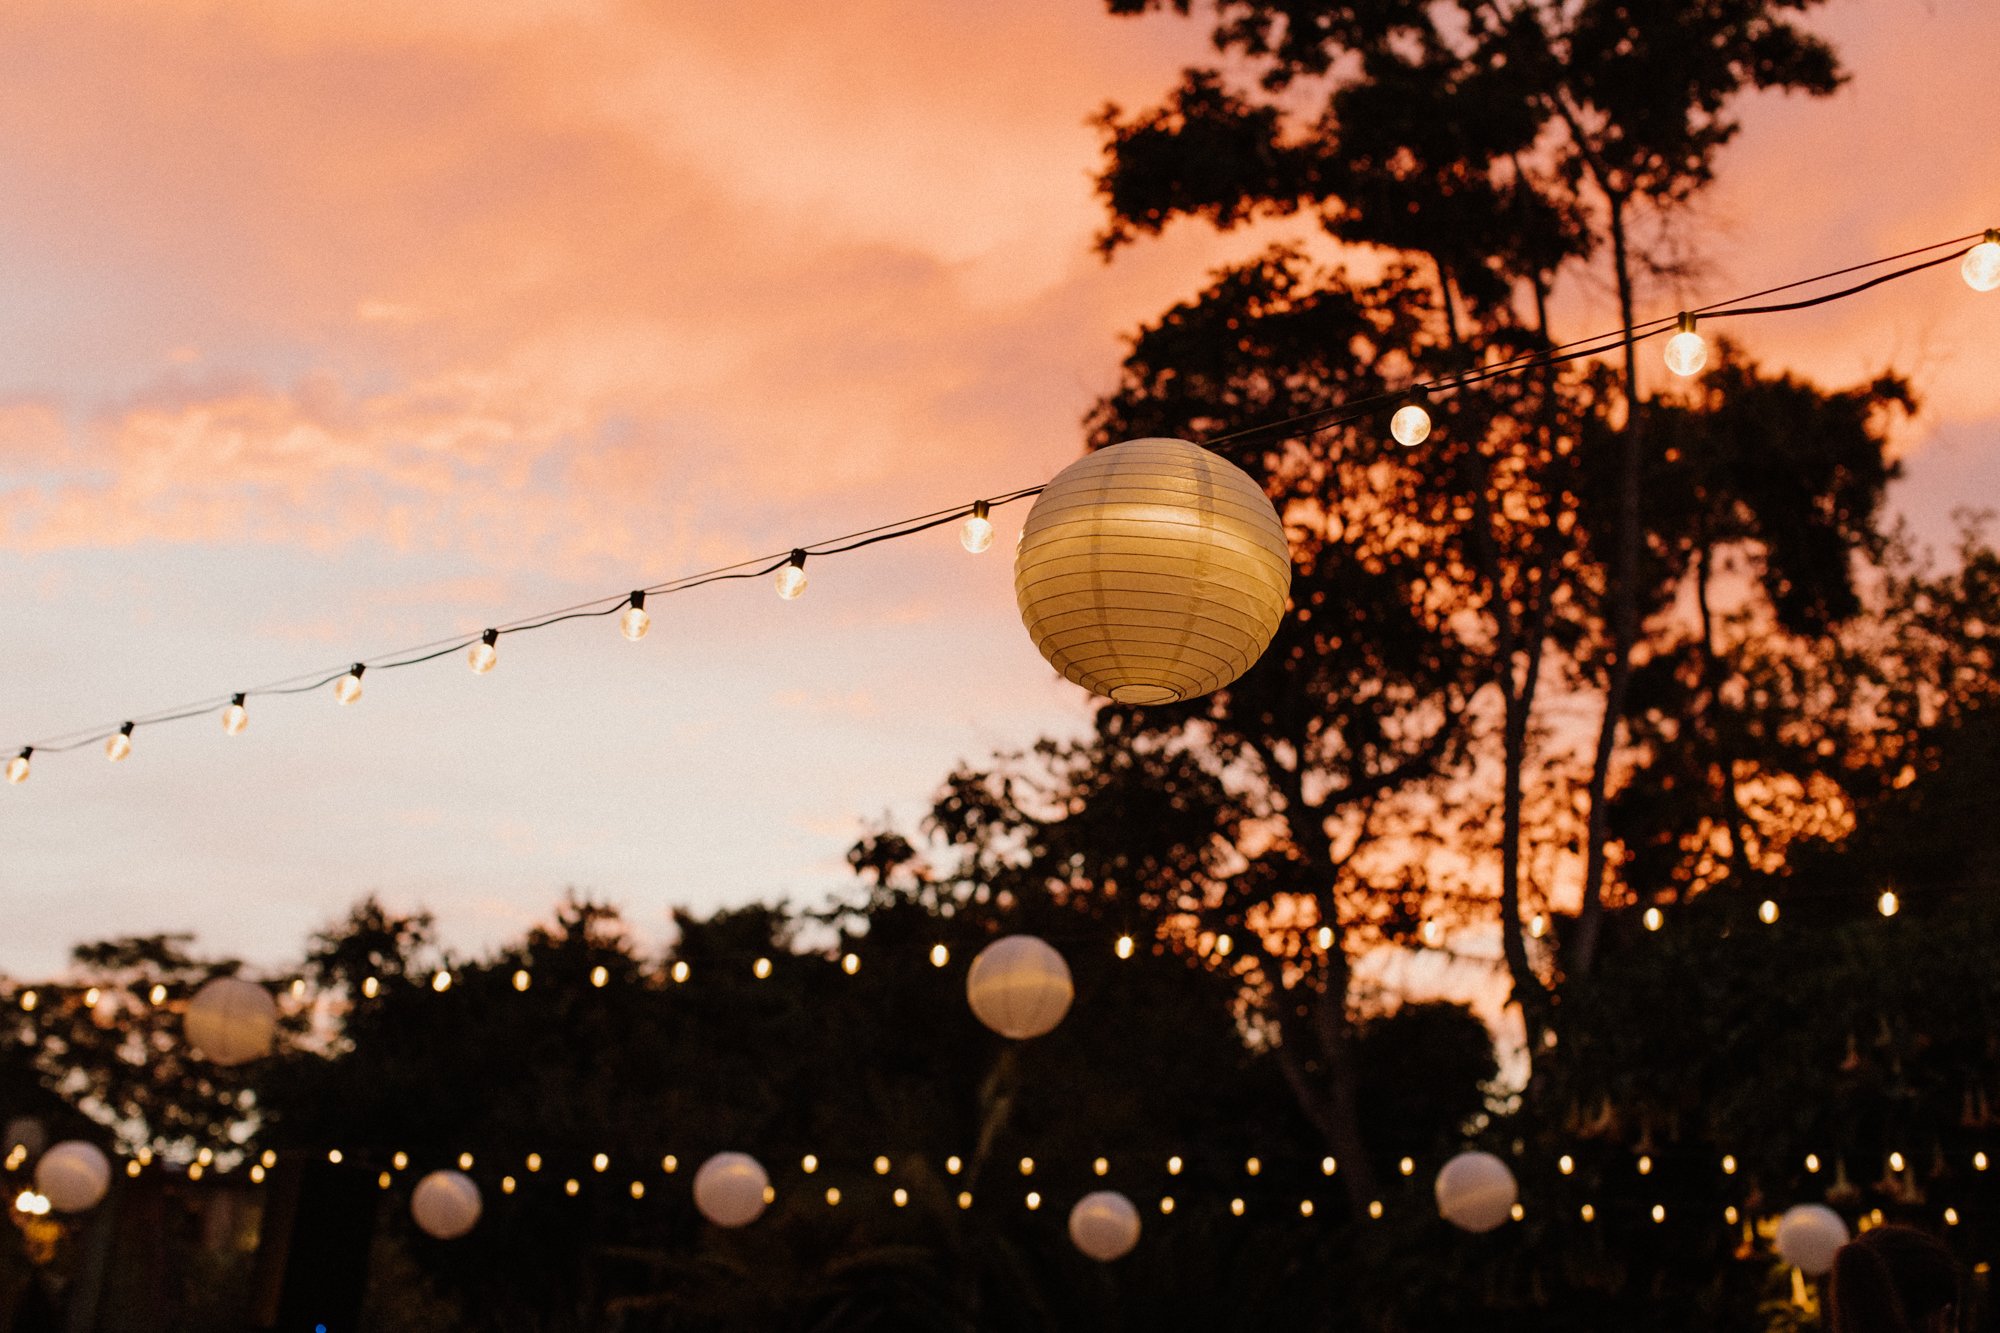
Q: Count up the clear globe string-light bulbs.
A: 11